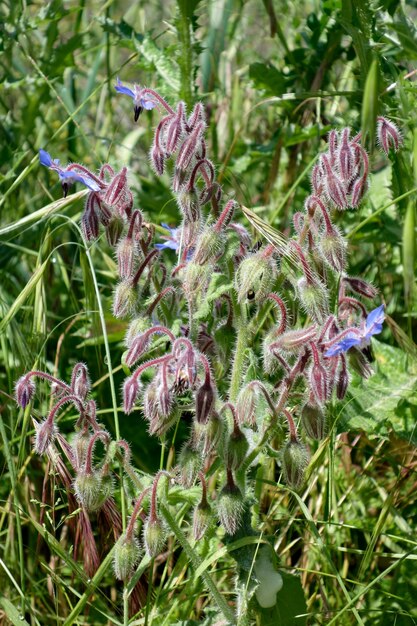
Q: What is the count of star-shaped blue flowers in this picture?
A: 4